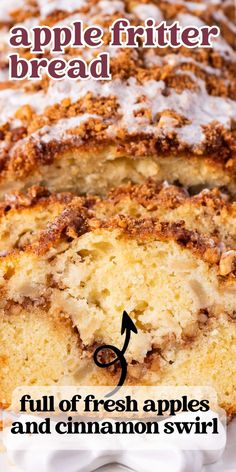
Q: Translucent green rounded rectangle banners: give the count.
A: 0